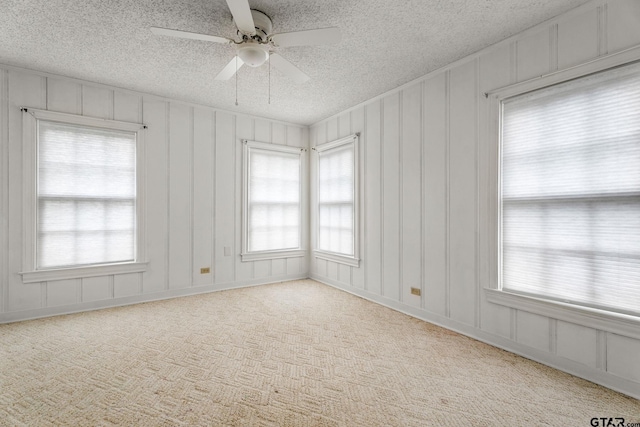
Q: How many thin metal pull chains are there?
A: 2